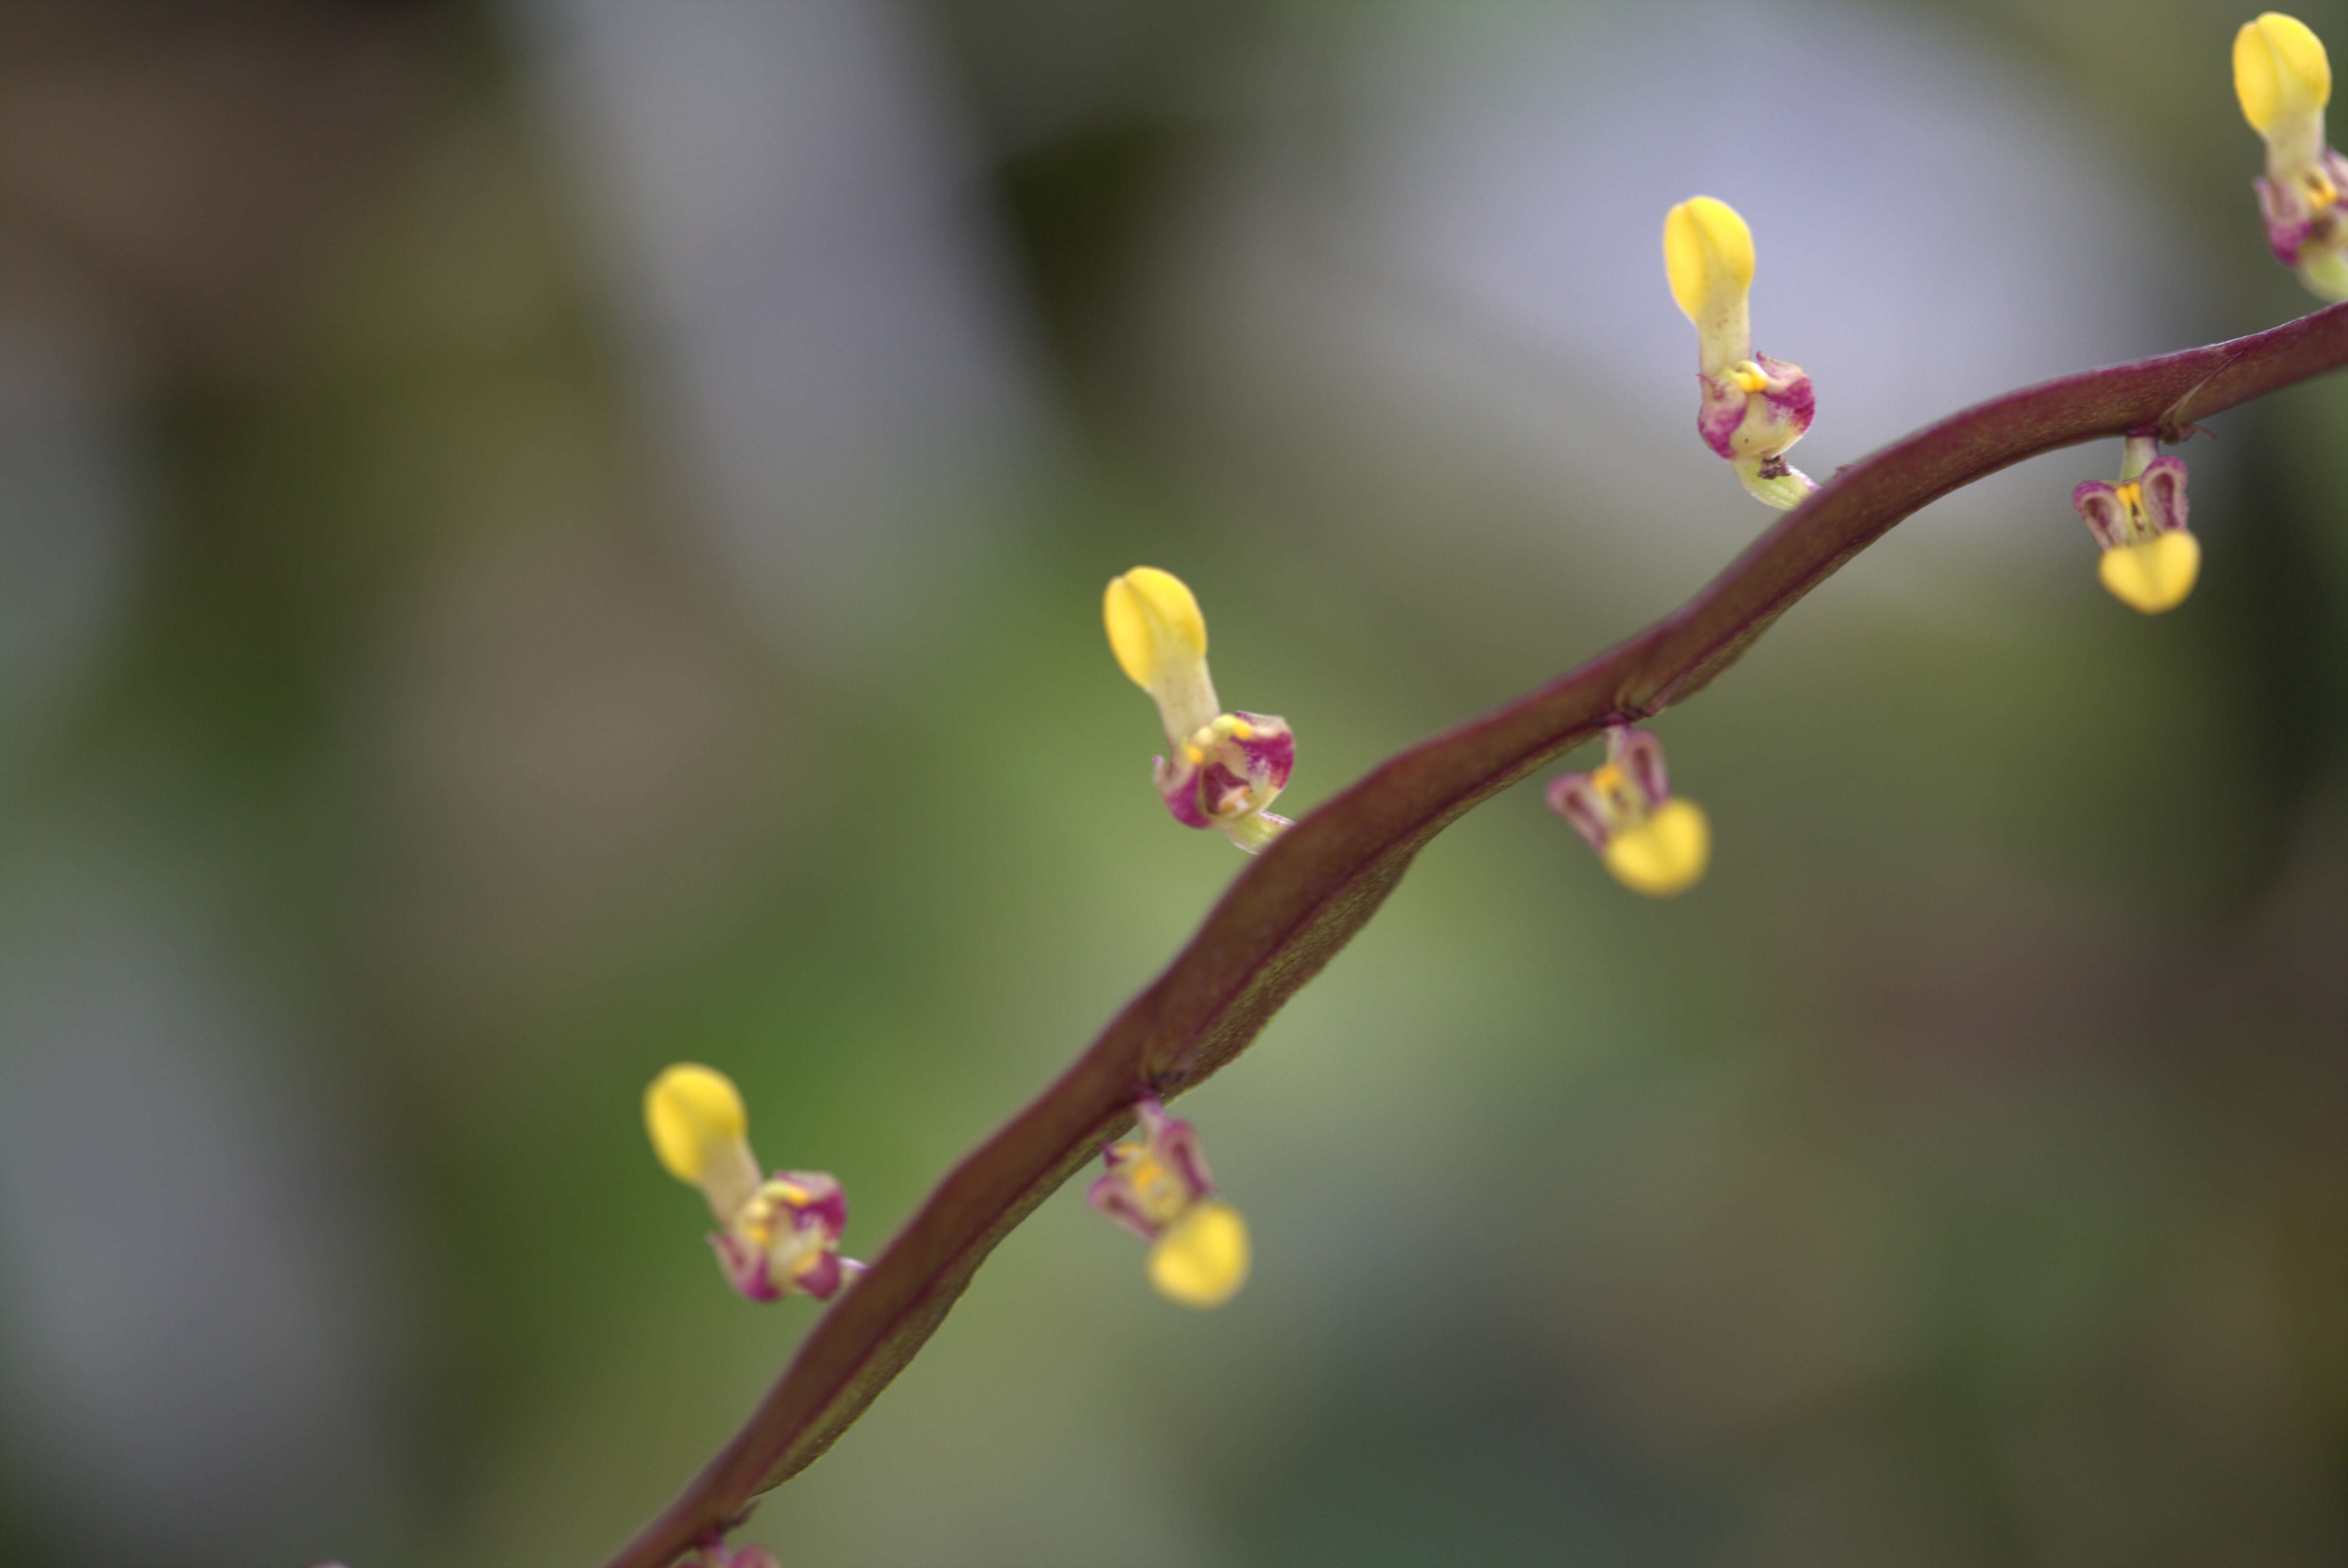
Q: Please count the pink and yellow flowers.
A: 7